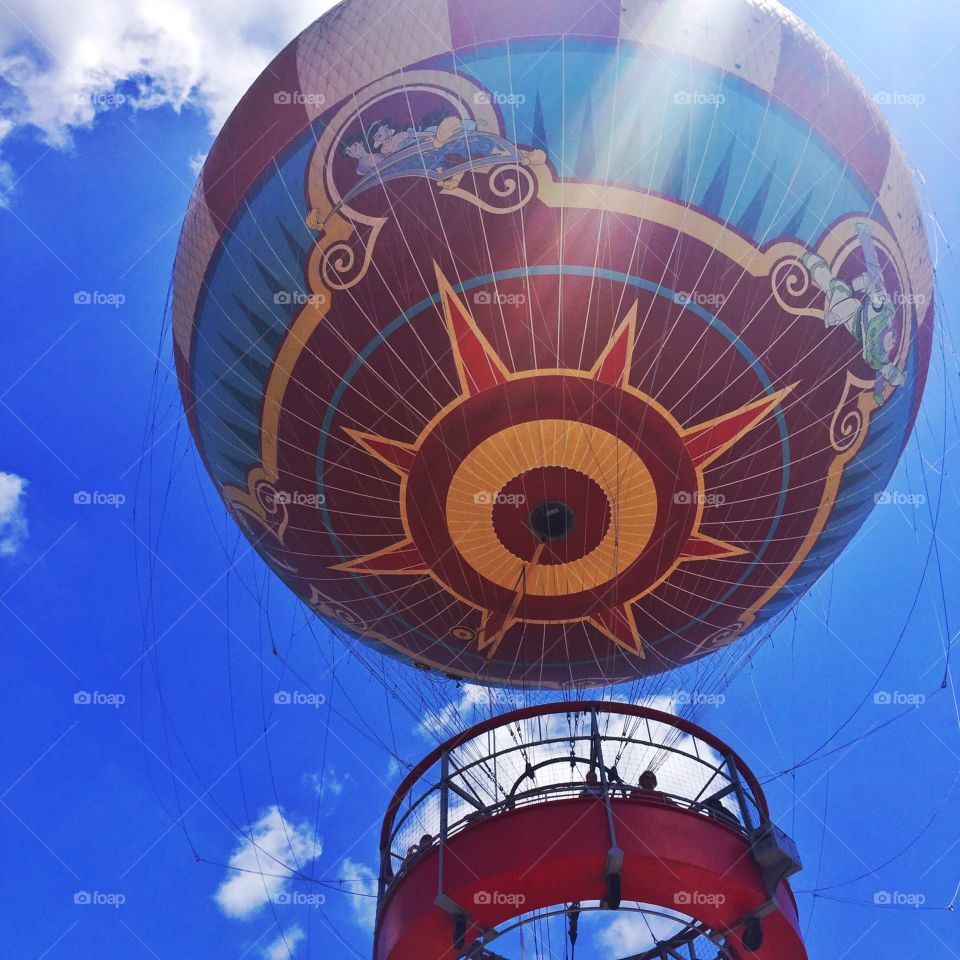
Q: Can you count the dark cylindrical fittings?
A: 3